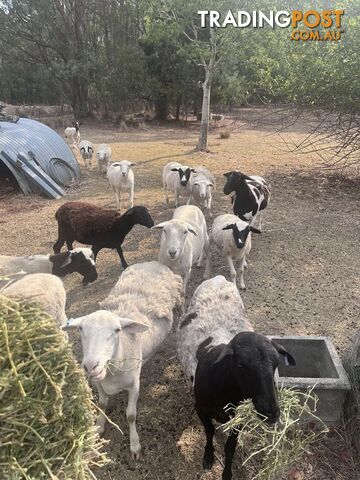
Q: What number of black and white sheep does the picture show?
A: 7